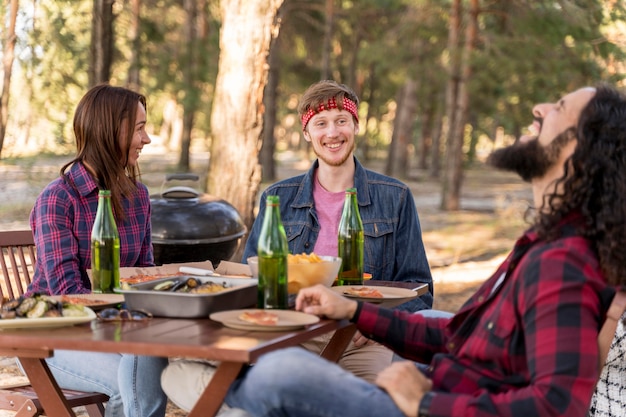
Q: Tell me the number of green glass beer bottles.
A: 3